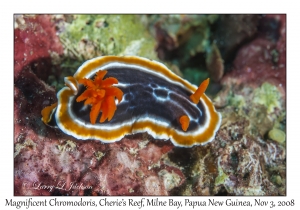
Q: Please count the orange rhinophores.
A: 2